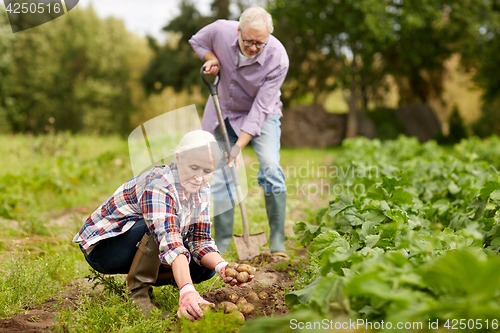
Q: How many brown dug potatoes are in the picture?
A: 12